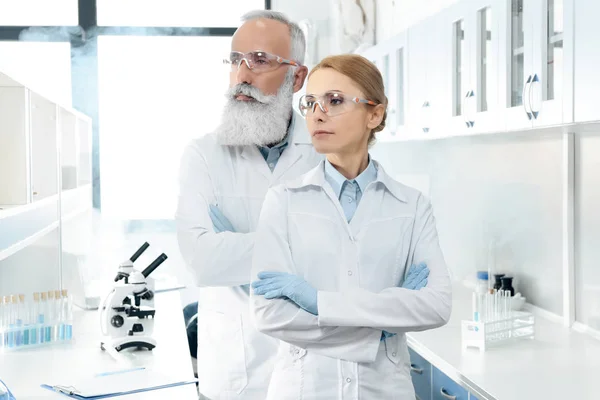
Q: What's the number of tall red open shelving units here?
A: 0